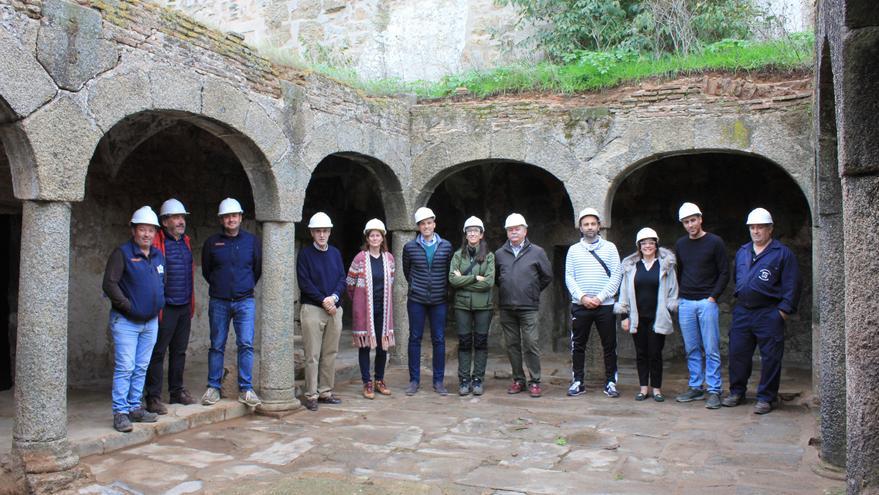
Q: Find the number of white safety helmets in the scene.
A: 12